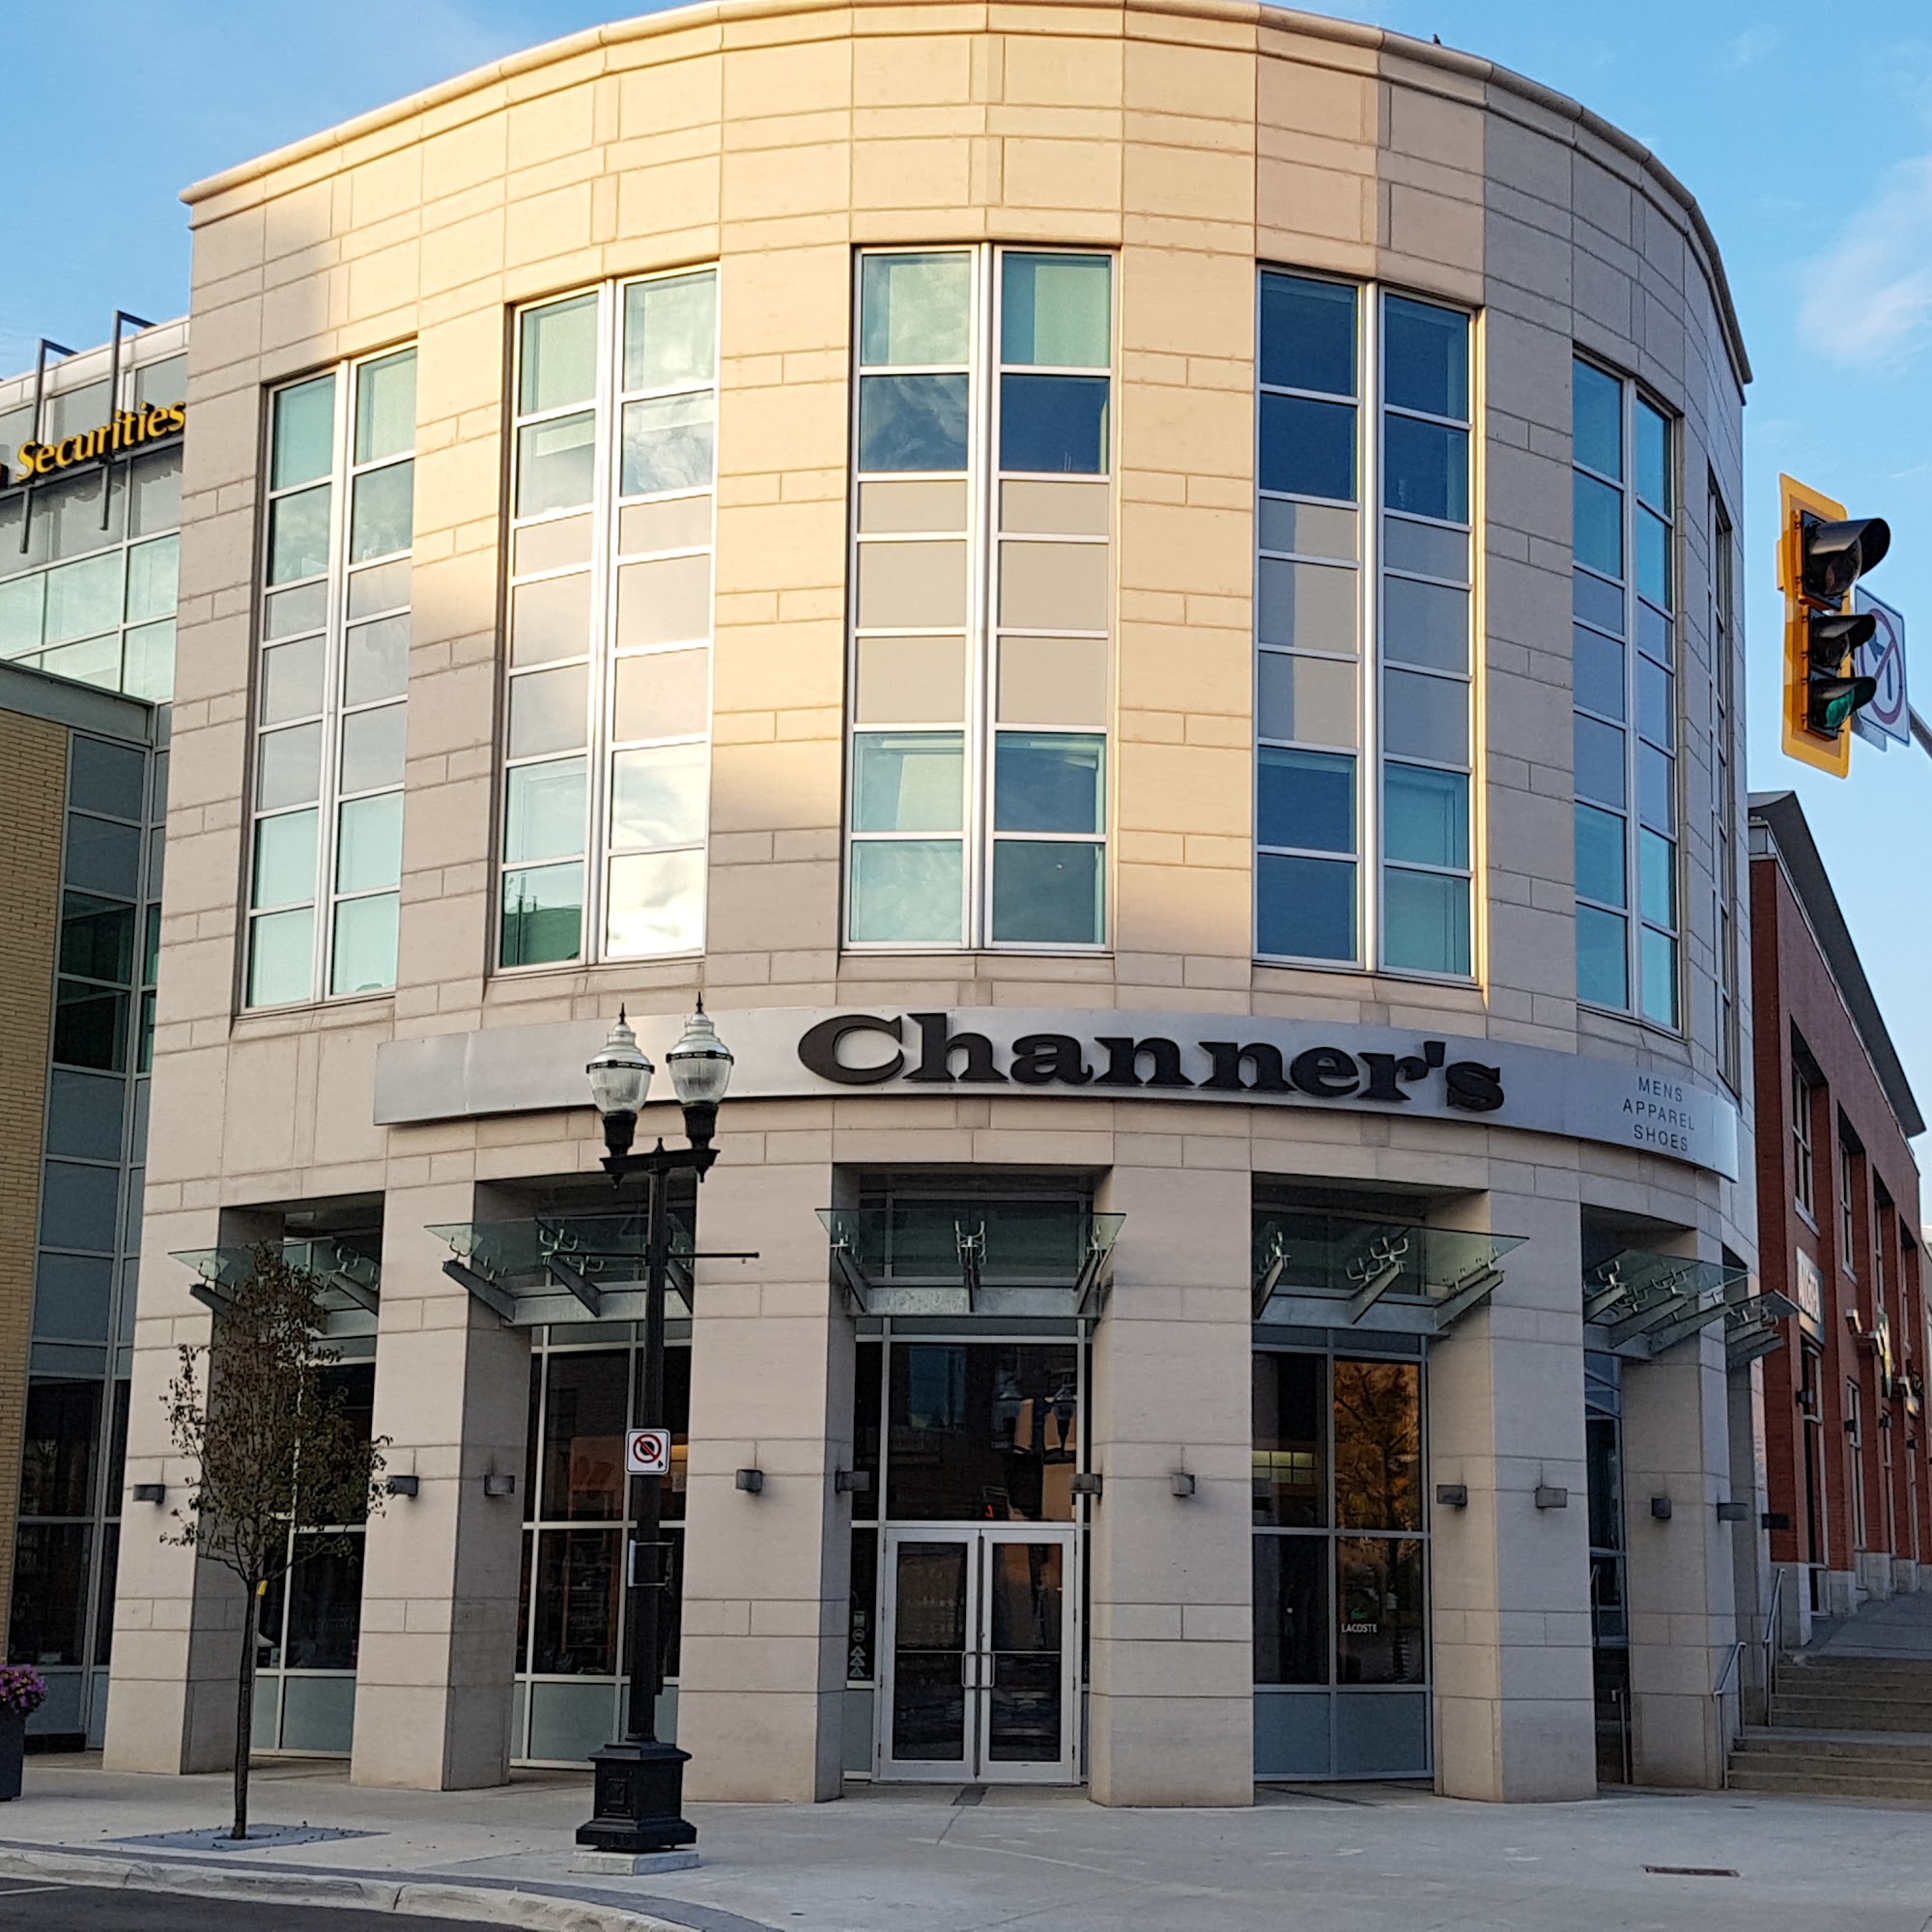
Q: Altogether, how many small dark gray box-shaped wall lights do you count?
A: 12